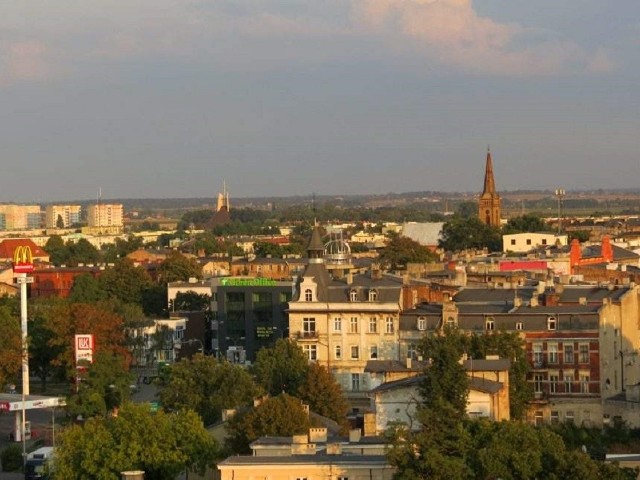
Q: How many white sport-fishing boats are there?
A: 0